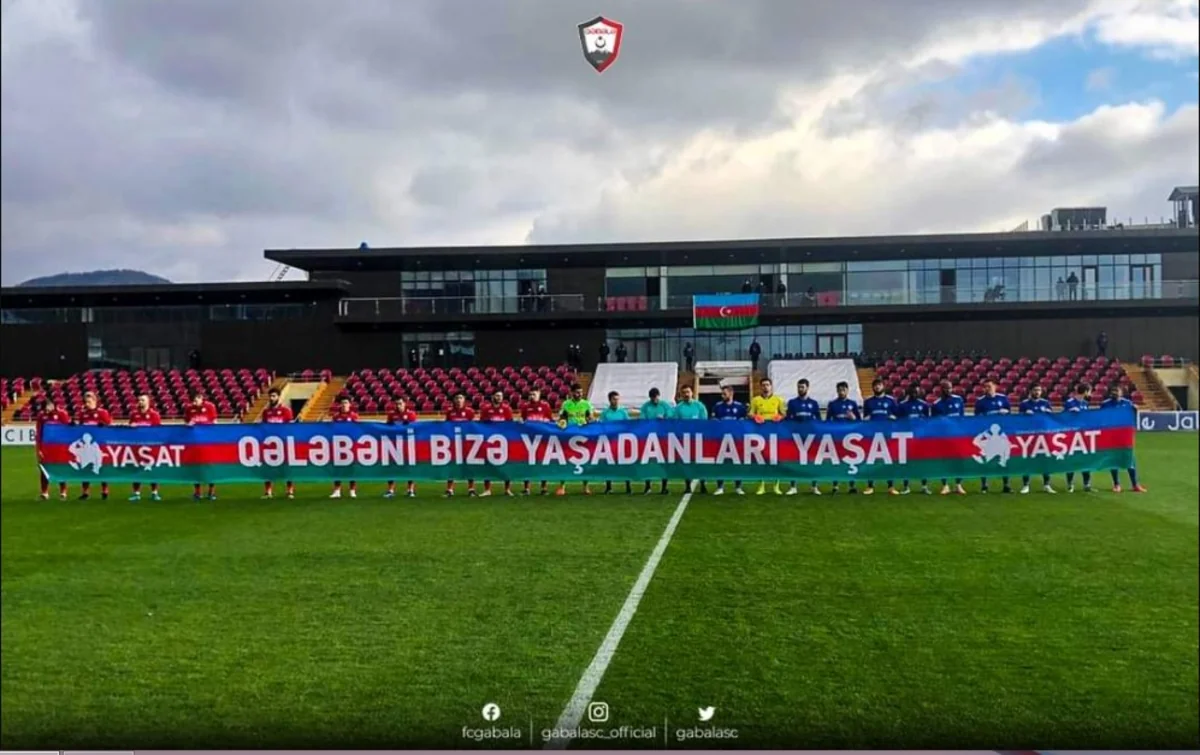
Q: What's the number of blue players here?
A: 10